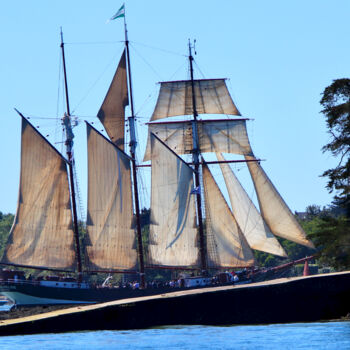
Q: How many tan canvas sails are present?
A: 9